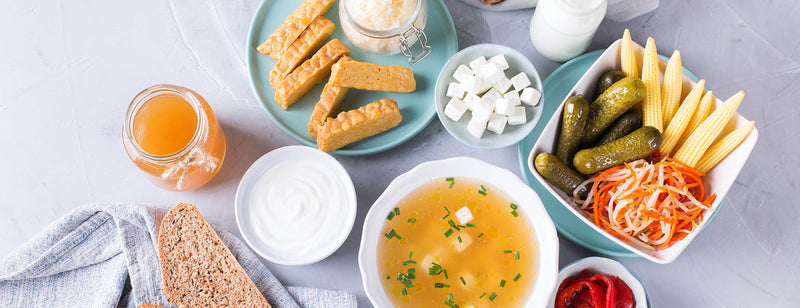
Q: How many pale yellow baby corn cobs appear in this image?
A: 7